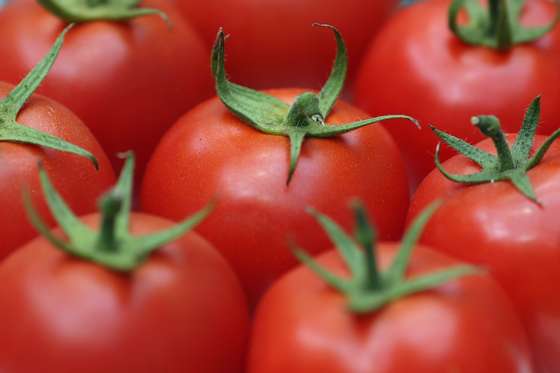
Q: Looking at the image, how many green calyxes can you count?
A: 7